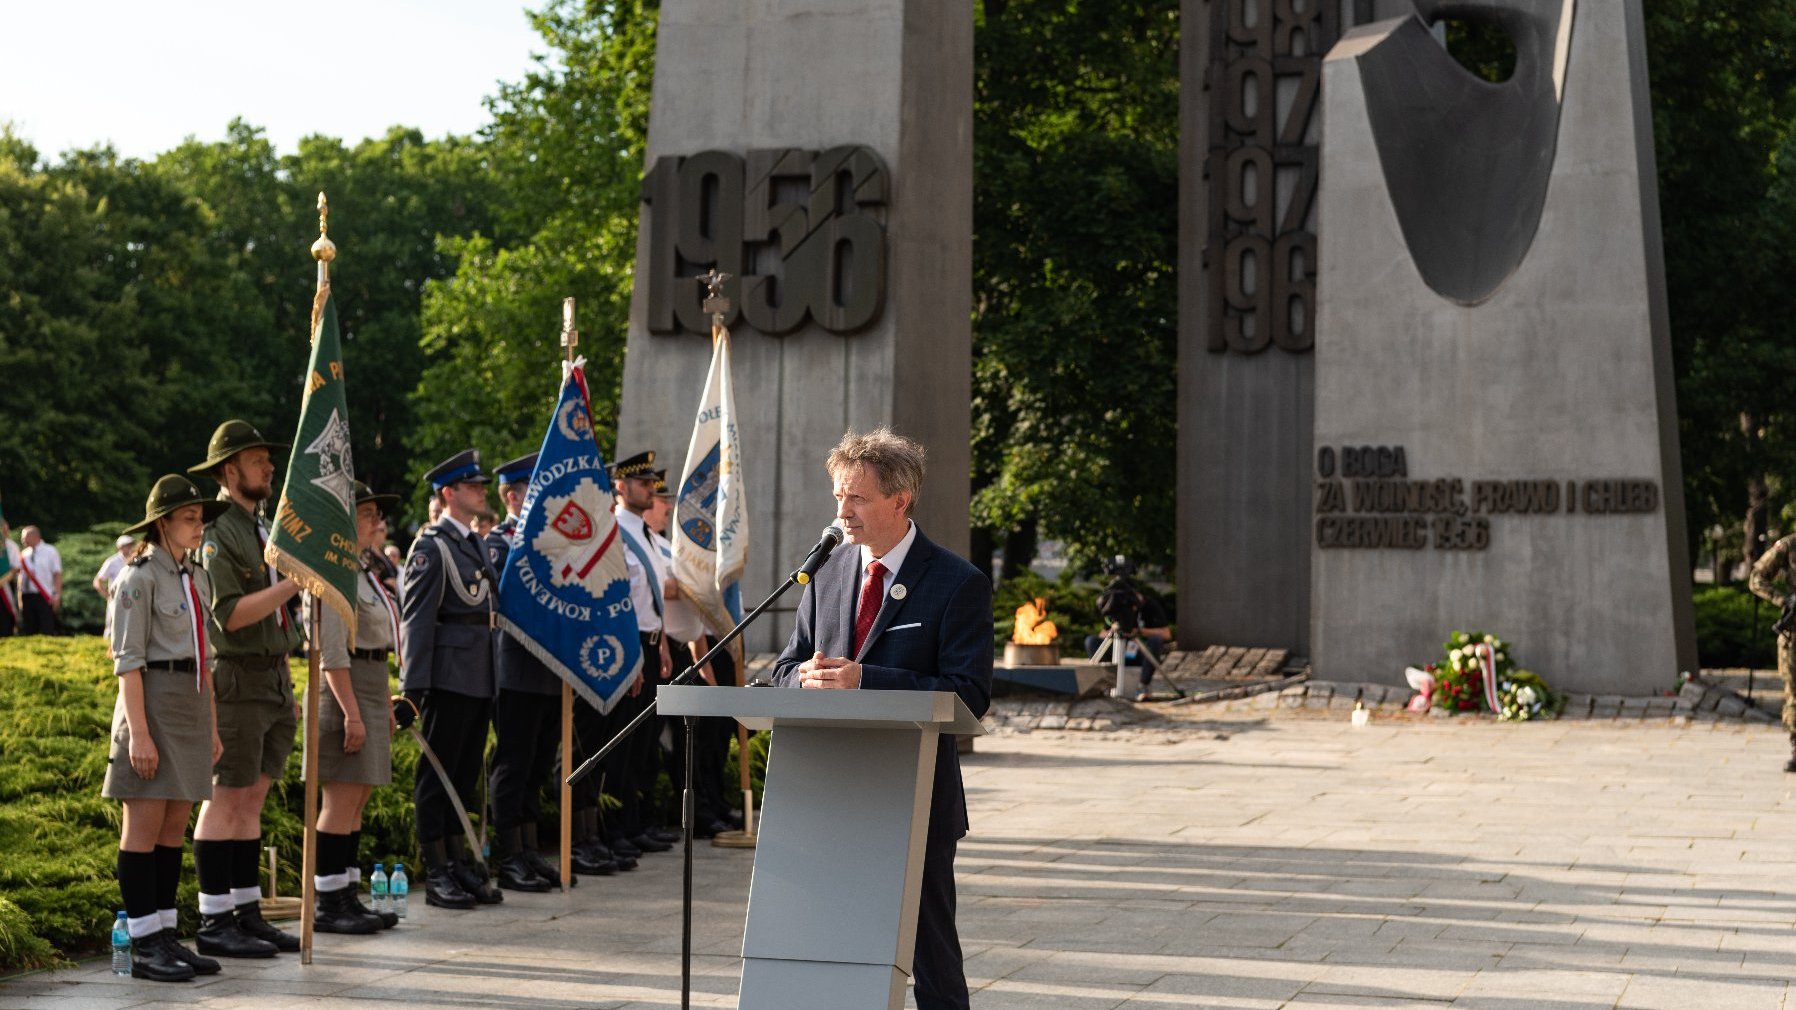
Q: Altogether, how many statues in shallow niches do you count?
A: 0